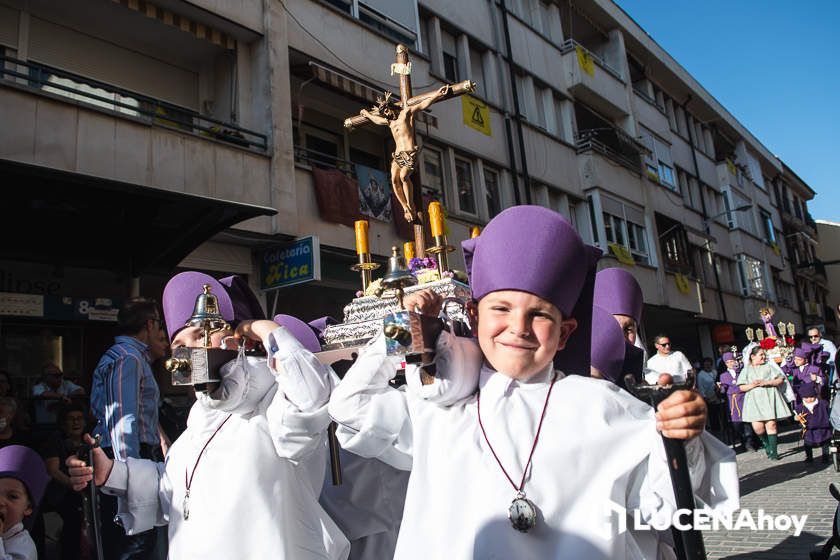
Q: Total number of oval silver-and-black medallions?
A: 2